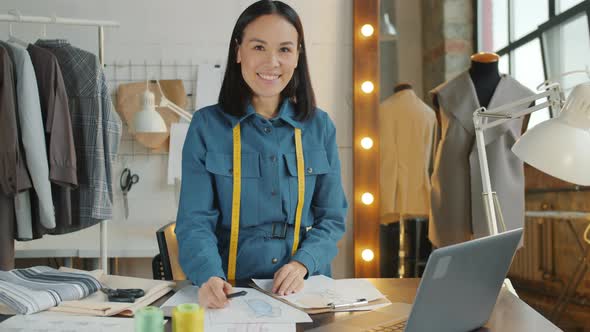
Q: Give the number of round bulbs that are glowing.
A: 5